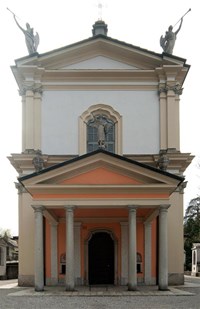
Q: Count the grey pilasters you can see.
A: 4